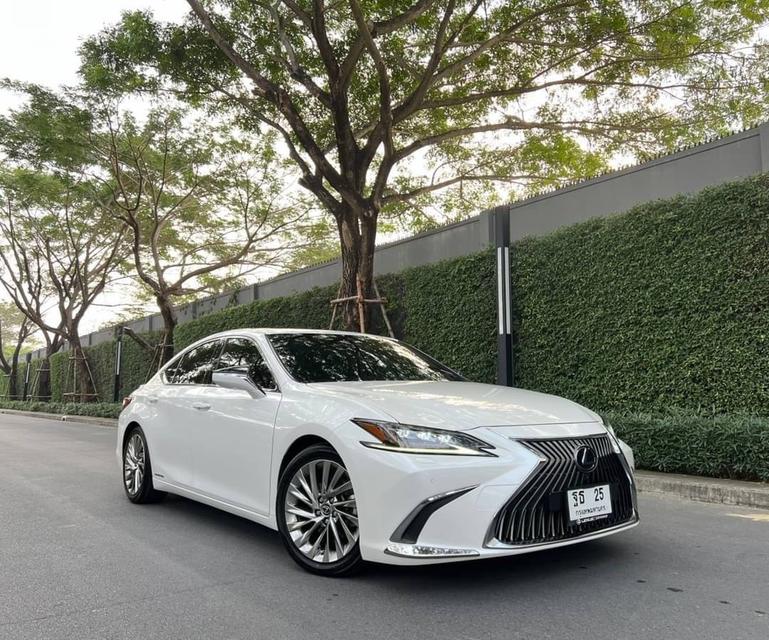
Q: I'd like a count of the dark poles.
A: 3